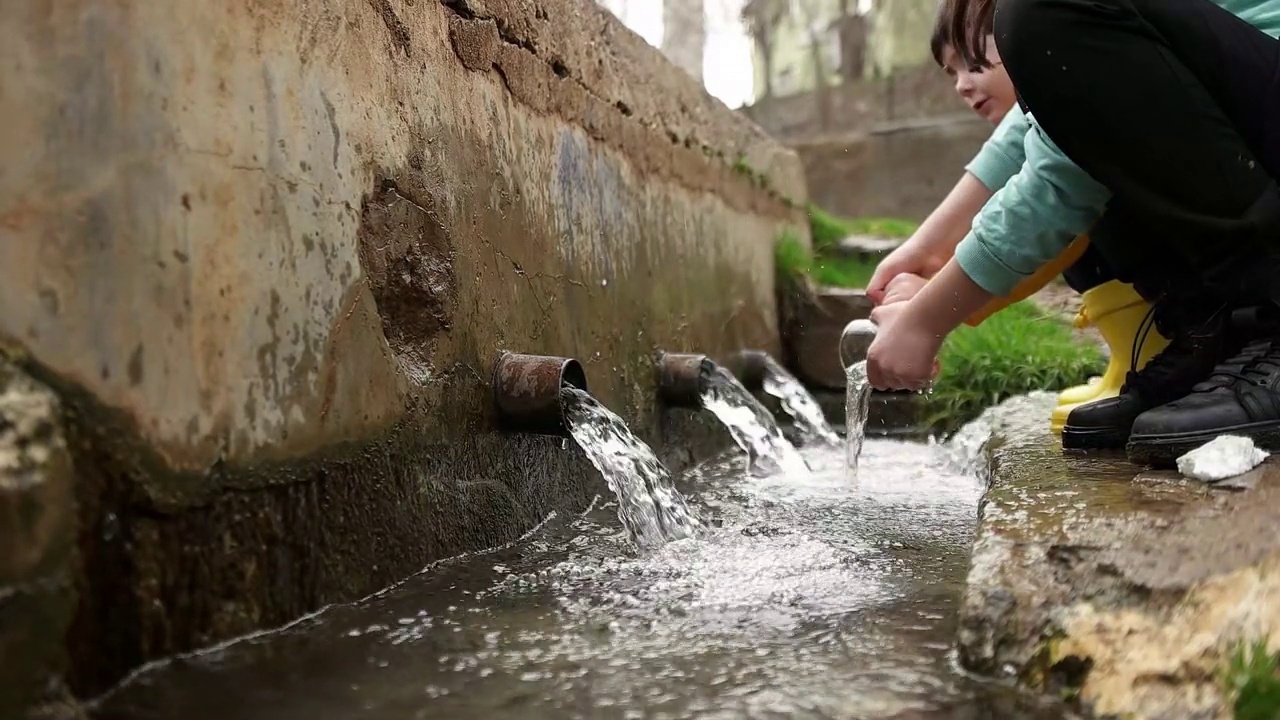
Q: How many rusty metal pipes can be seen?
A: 3